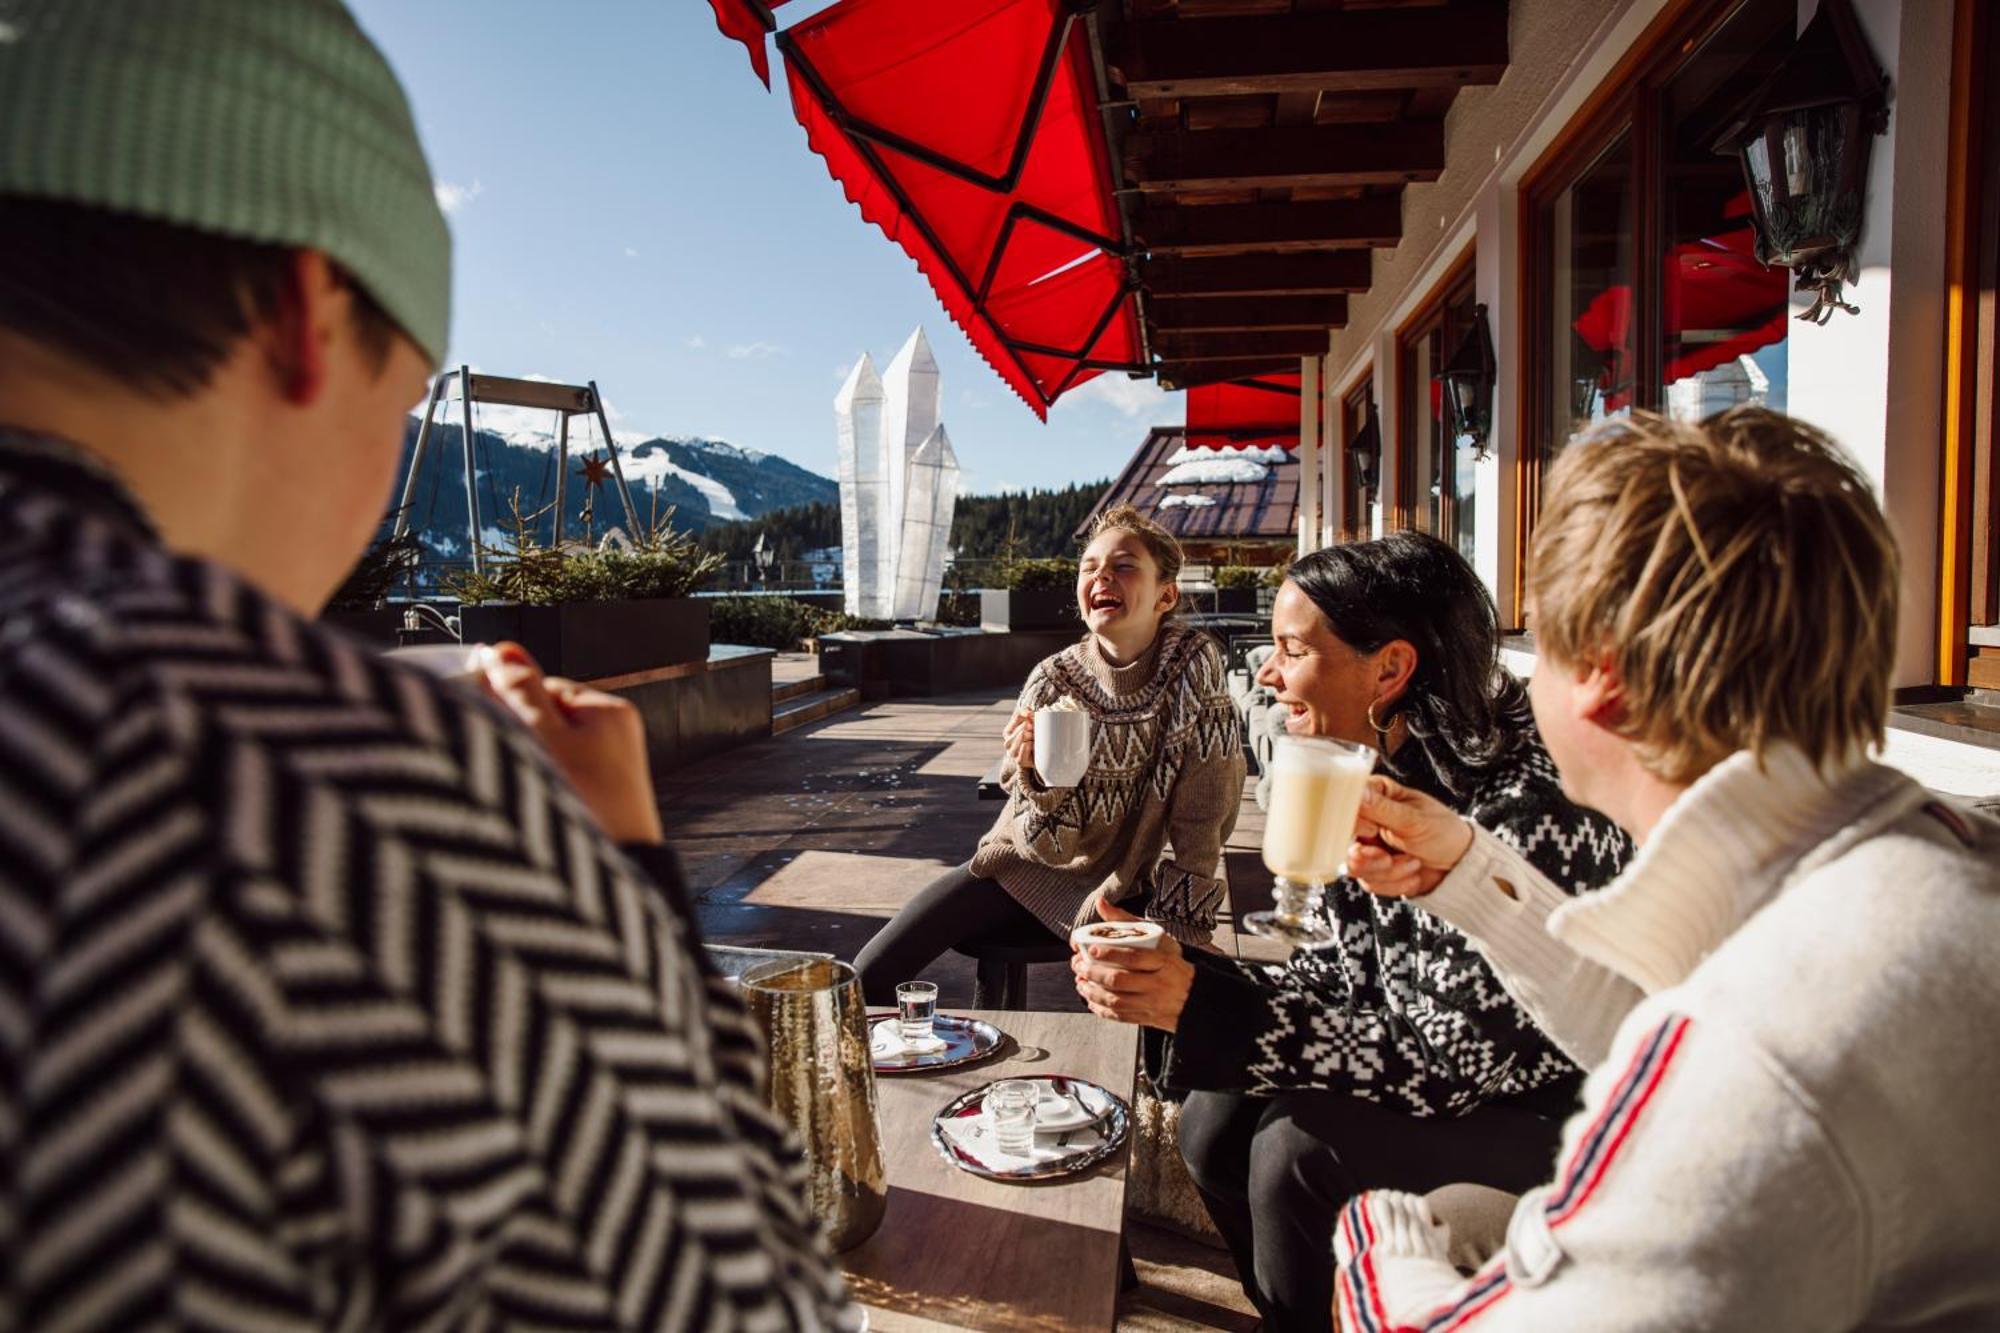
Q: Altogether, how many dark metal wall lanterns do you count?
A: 3